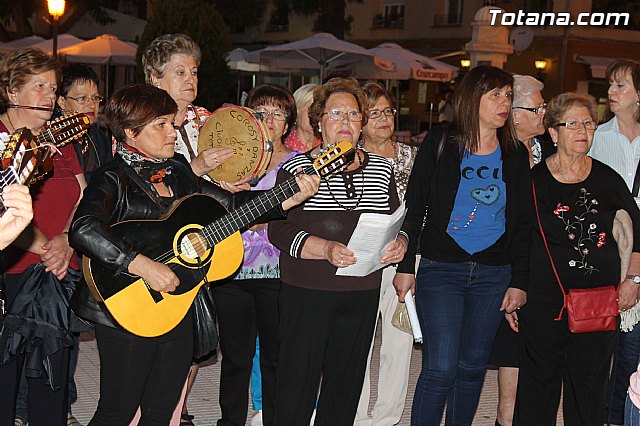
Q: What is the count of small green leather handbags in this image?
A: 0